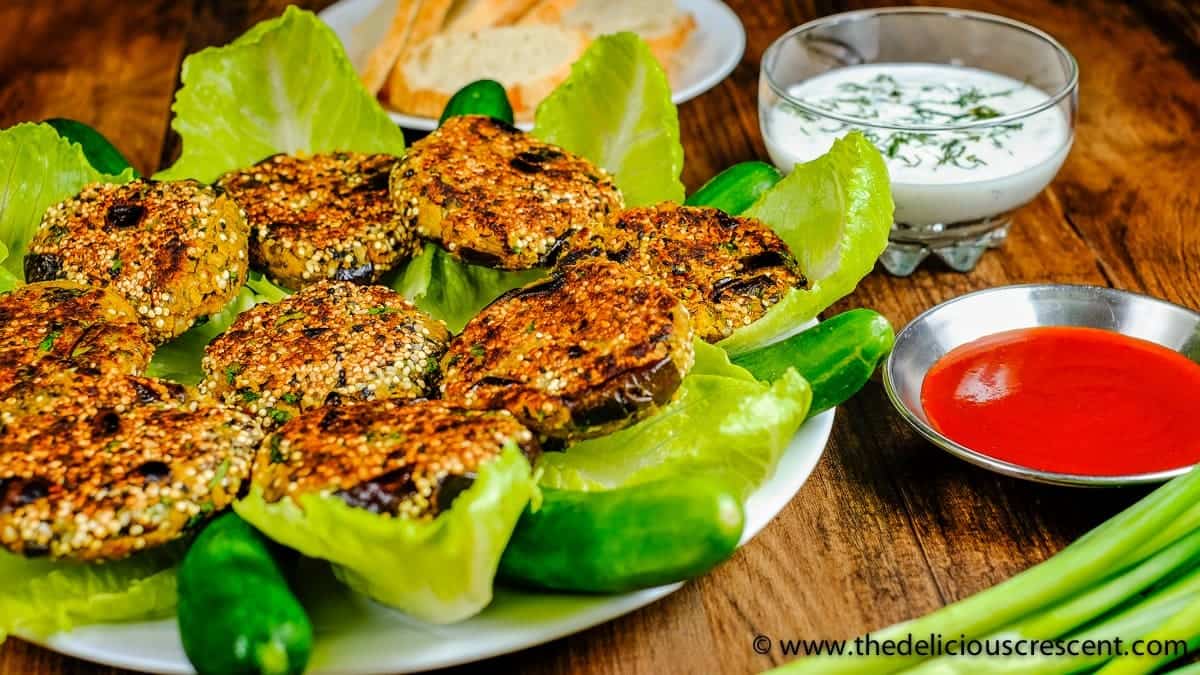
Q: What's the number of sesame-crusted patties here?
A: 9